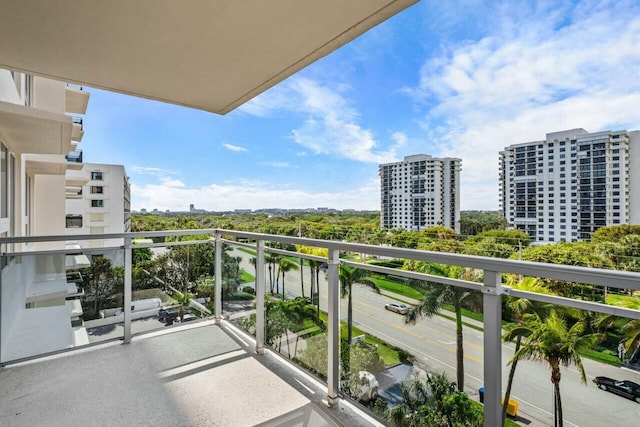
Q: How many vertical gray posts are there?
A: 5